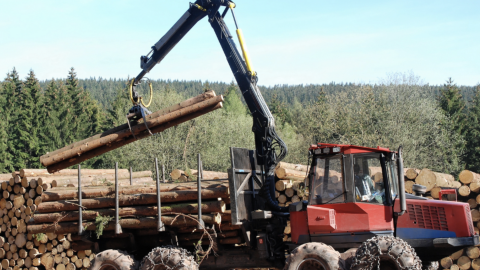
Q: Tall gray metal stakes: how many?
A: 4